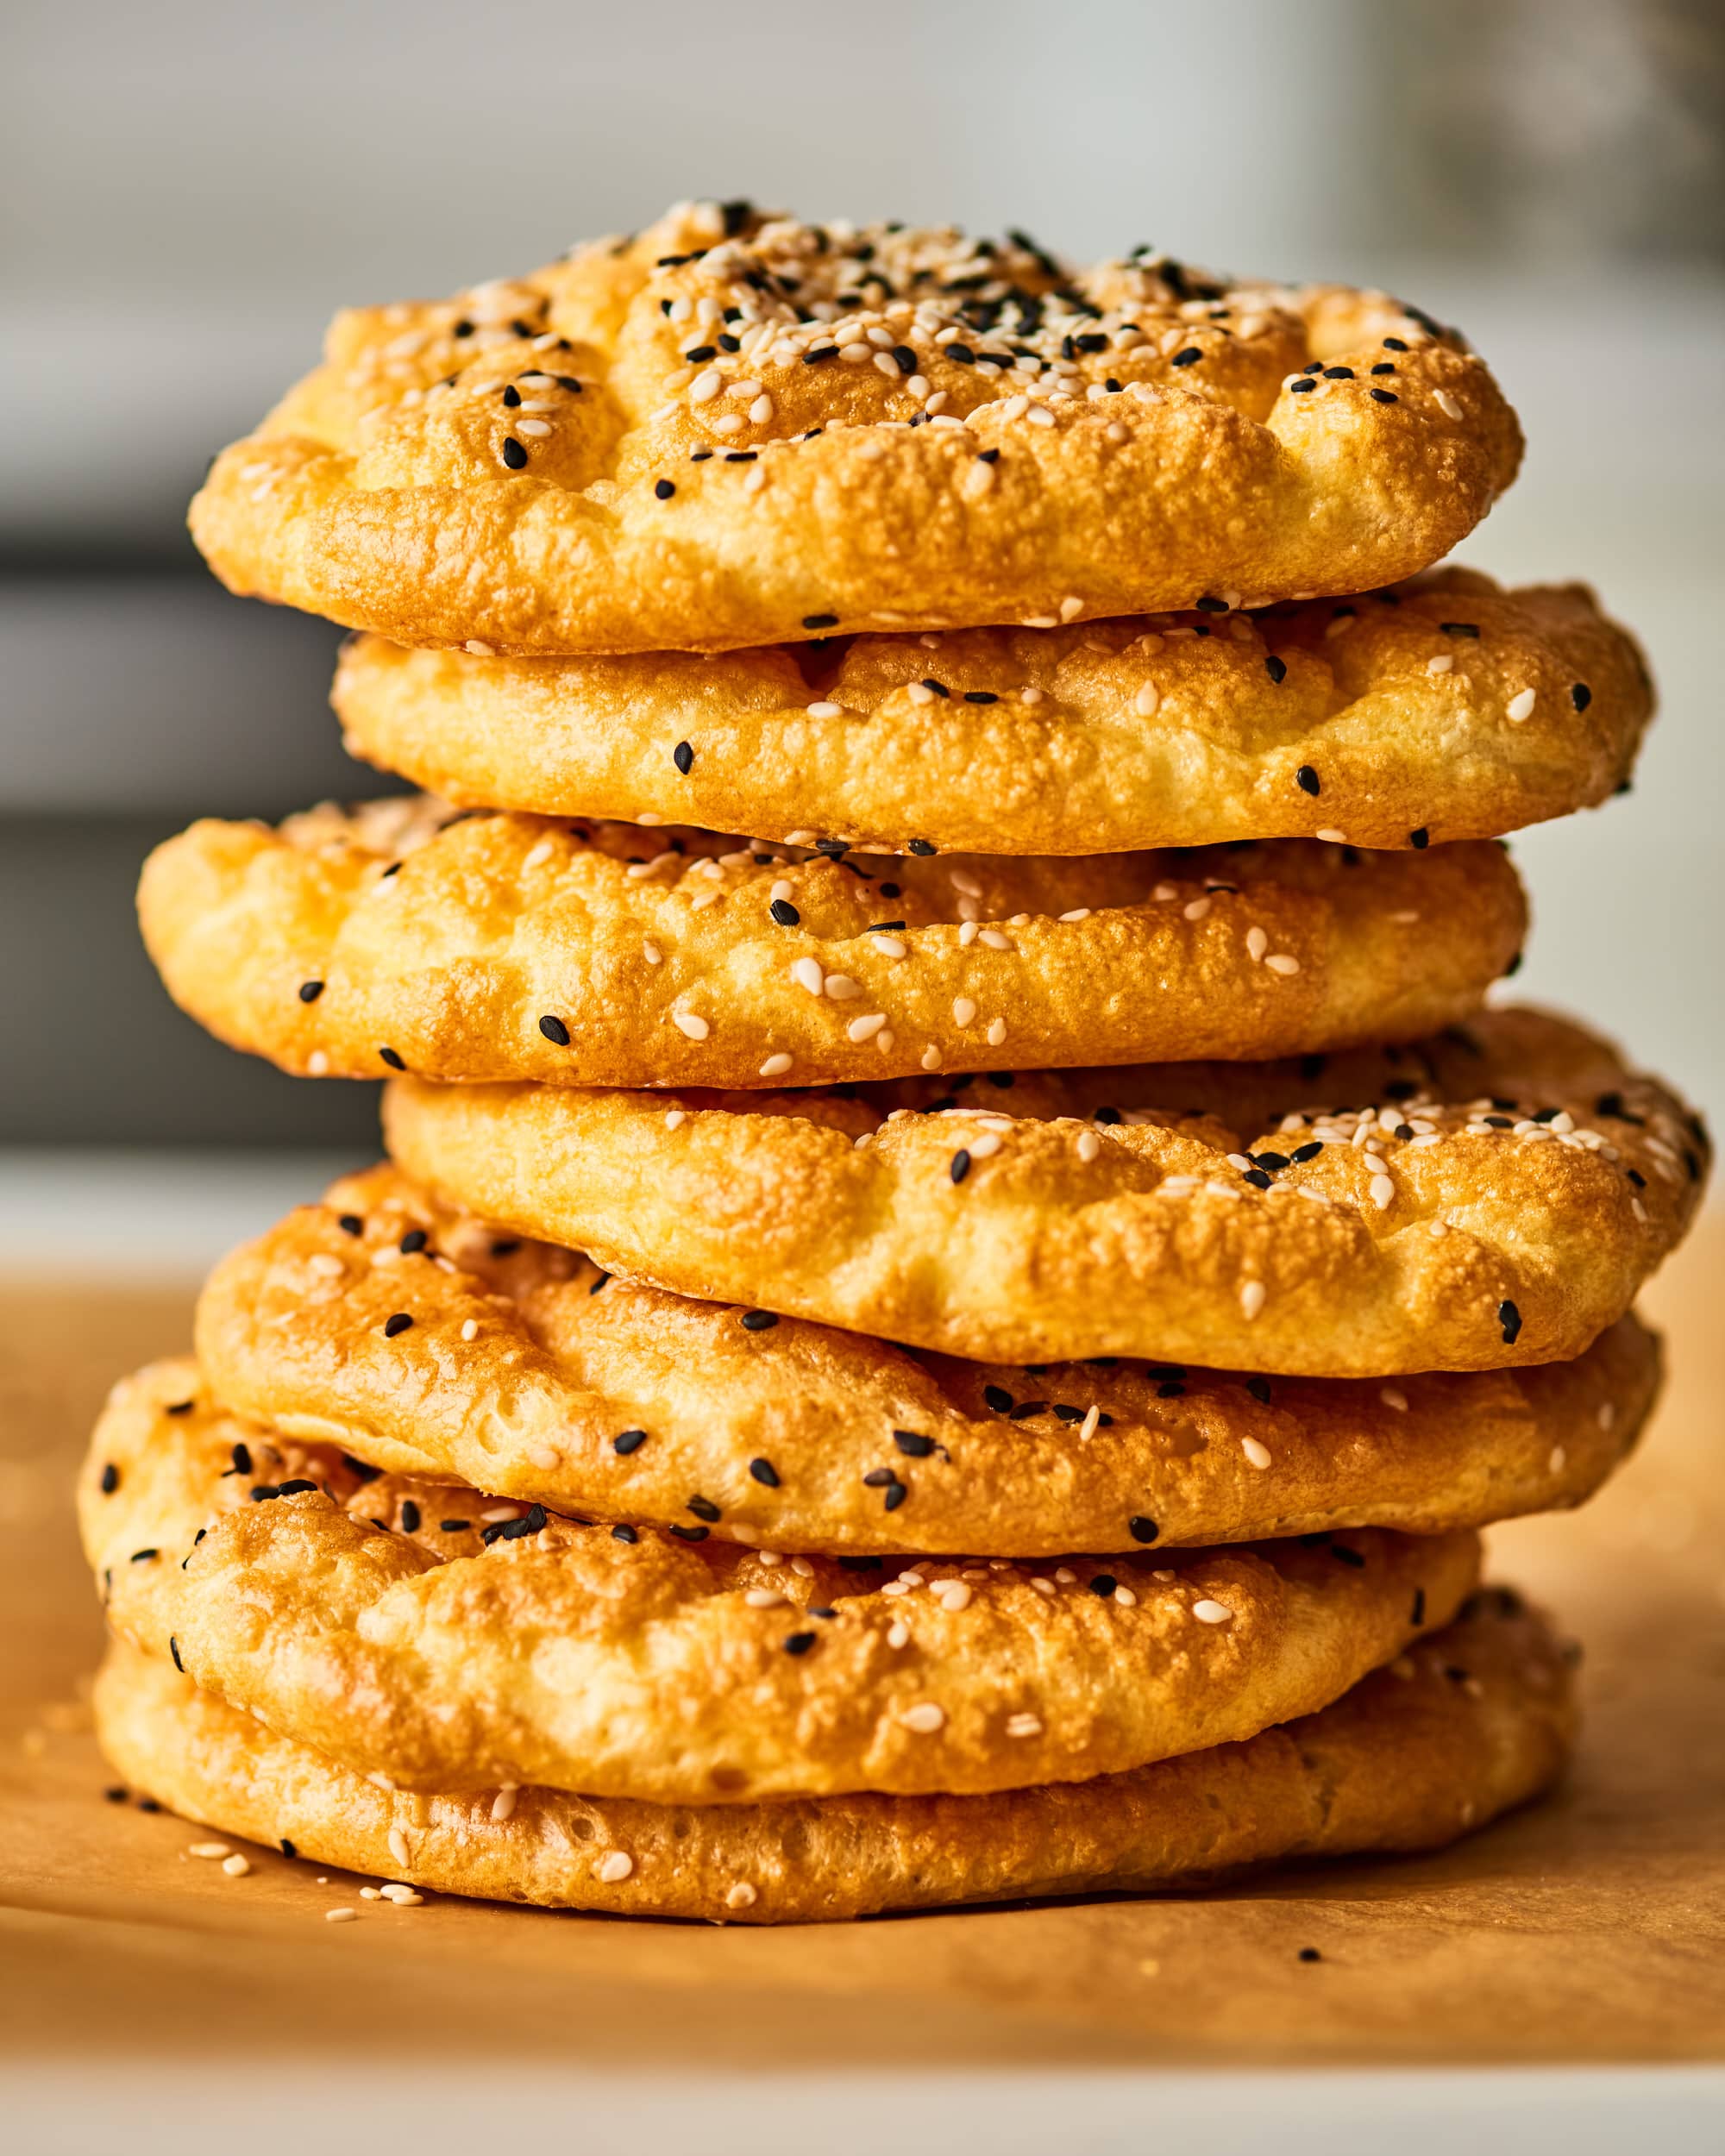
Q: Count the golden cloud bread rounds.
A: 7